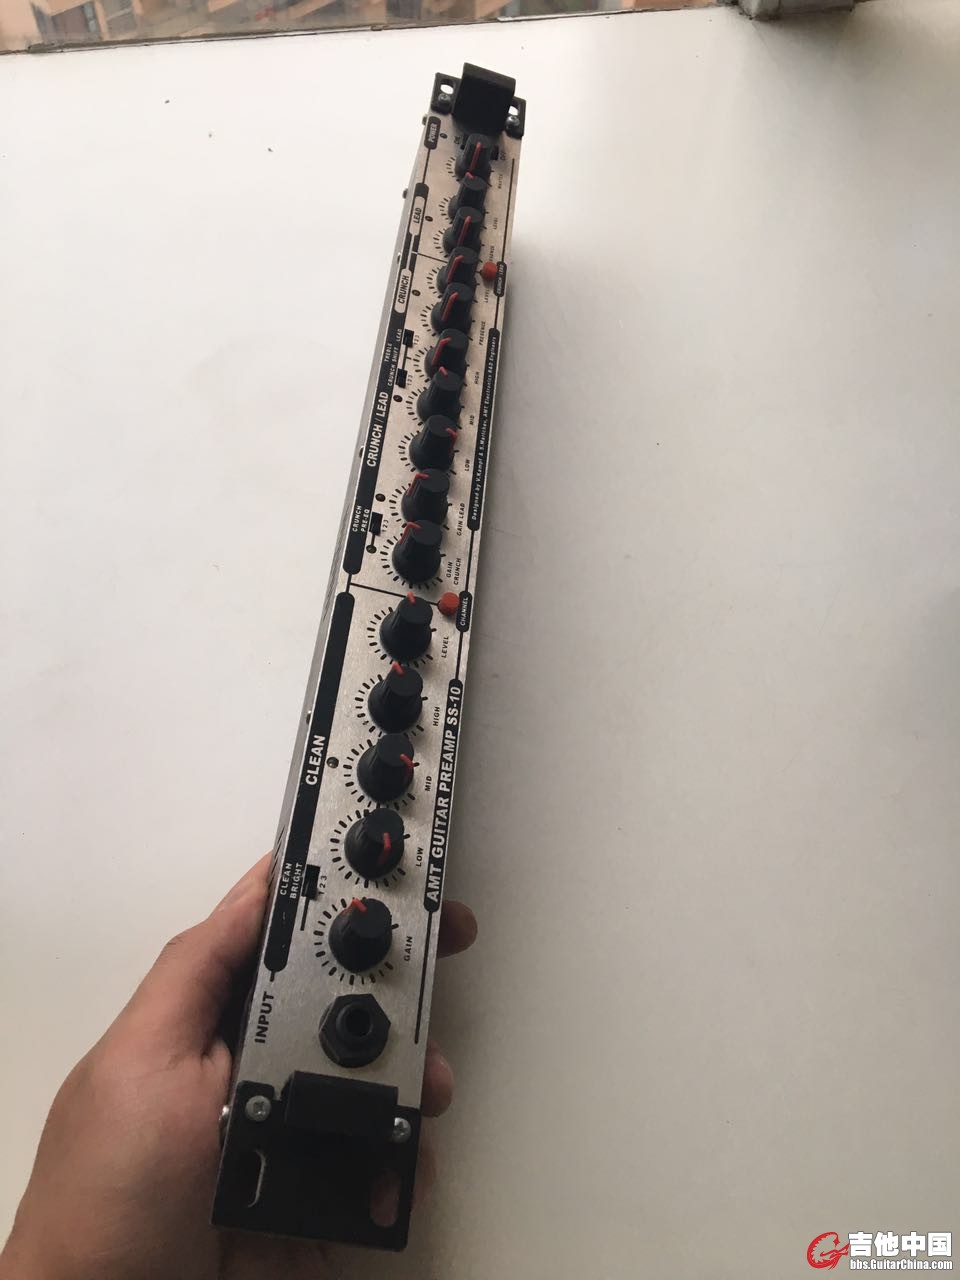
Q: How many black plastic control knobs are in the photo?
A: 15